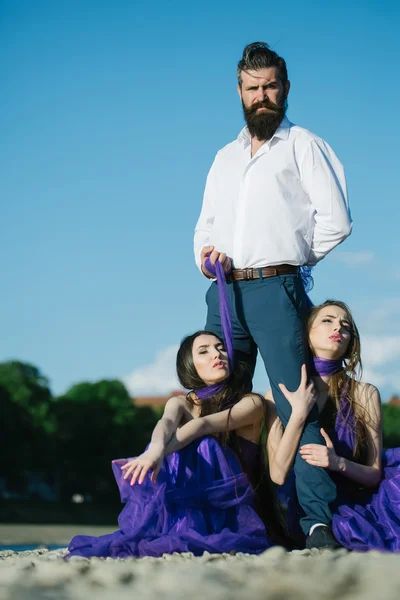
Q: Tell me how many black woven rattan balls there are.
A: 0